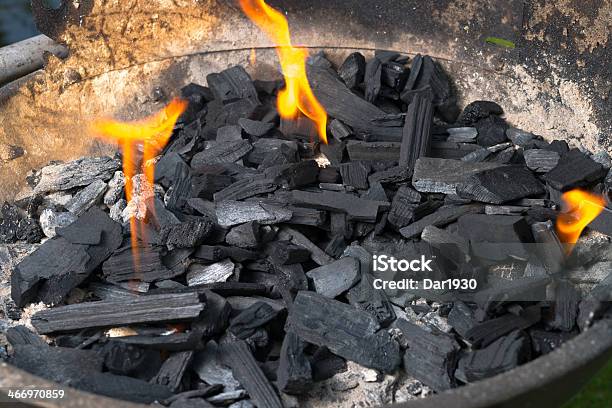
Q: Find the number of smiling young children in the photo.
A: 0